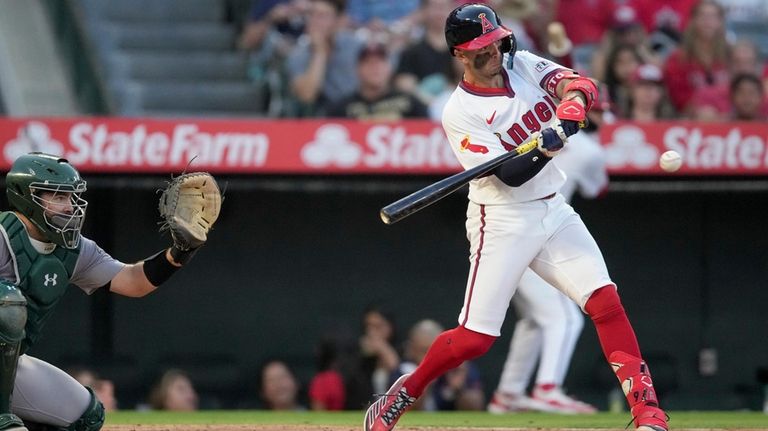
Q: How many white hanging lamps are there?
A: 0